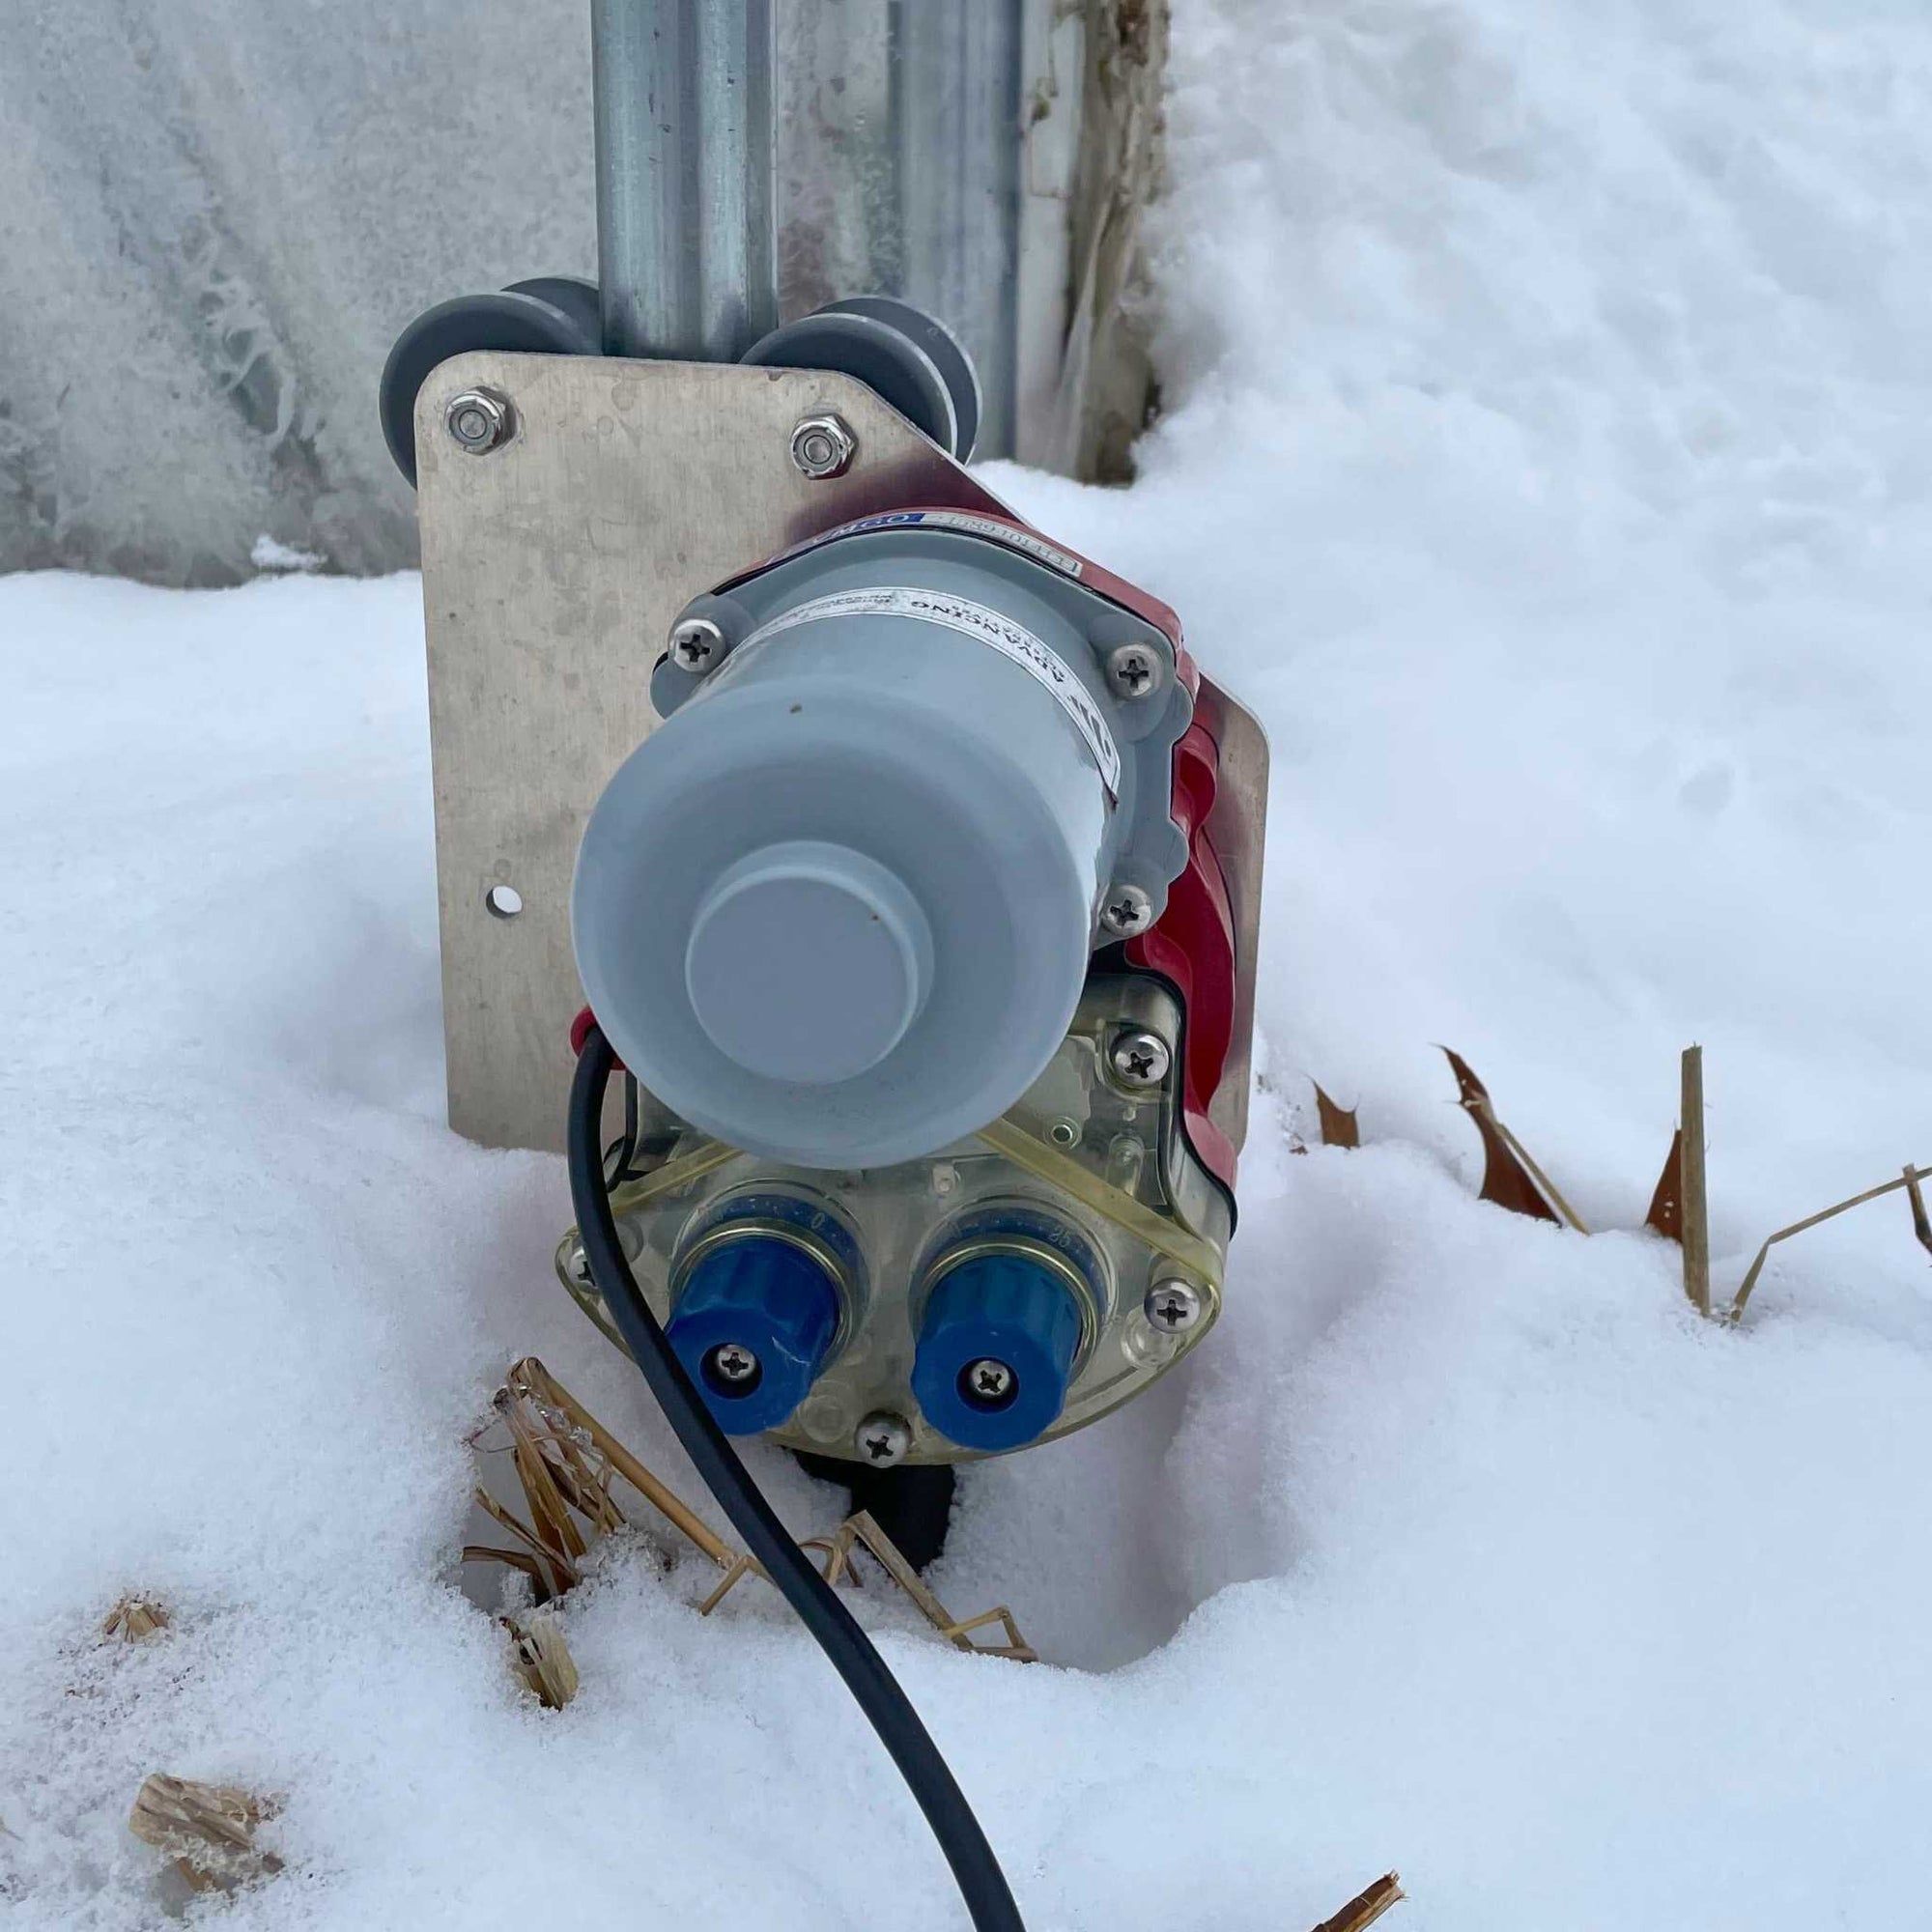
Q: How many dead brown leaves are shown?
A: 3